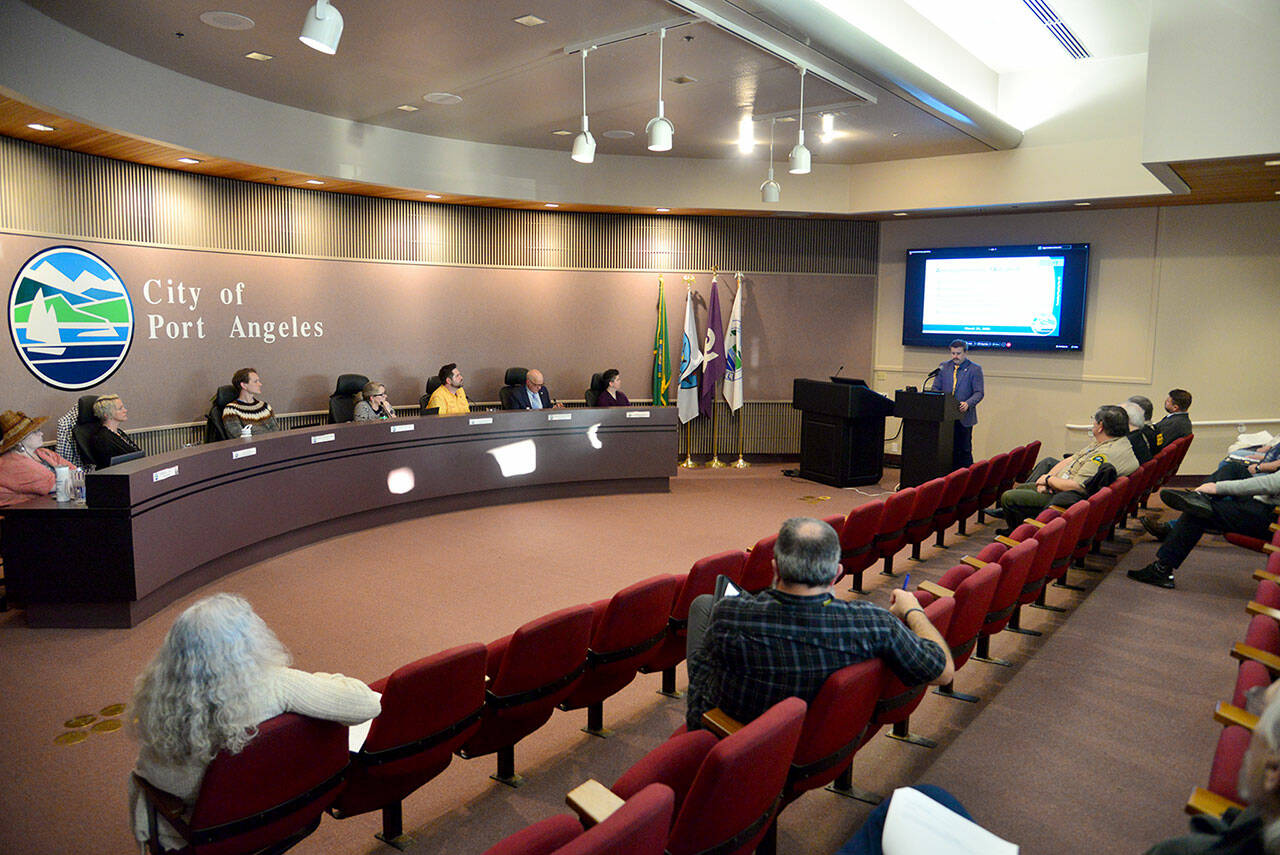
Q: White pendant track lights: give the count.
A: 5